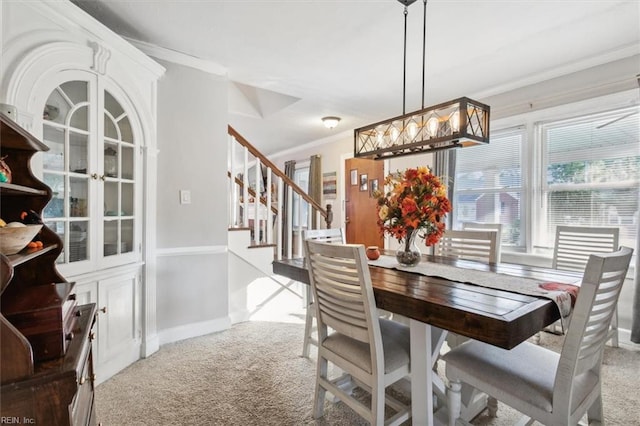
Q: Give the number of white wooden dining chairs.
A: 6